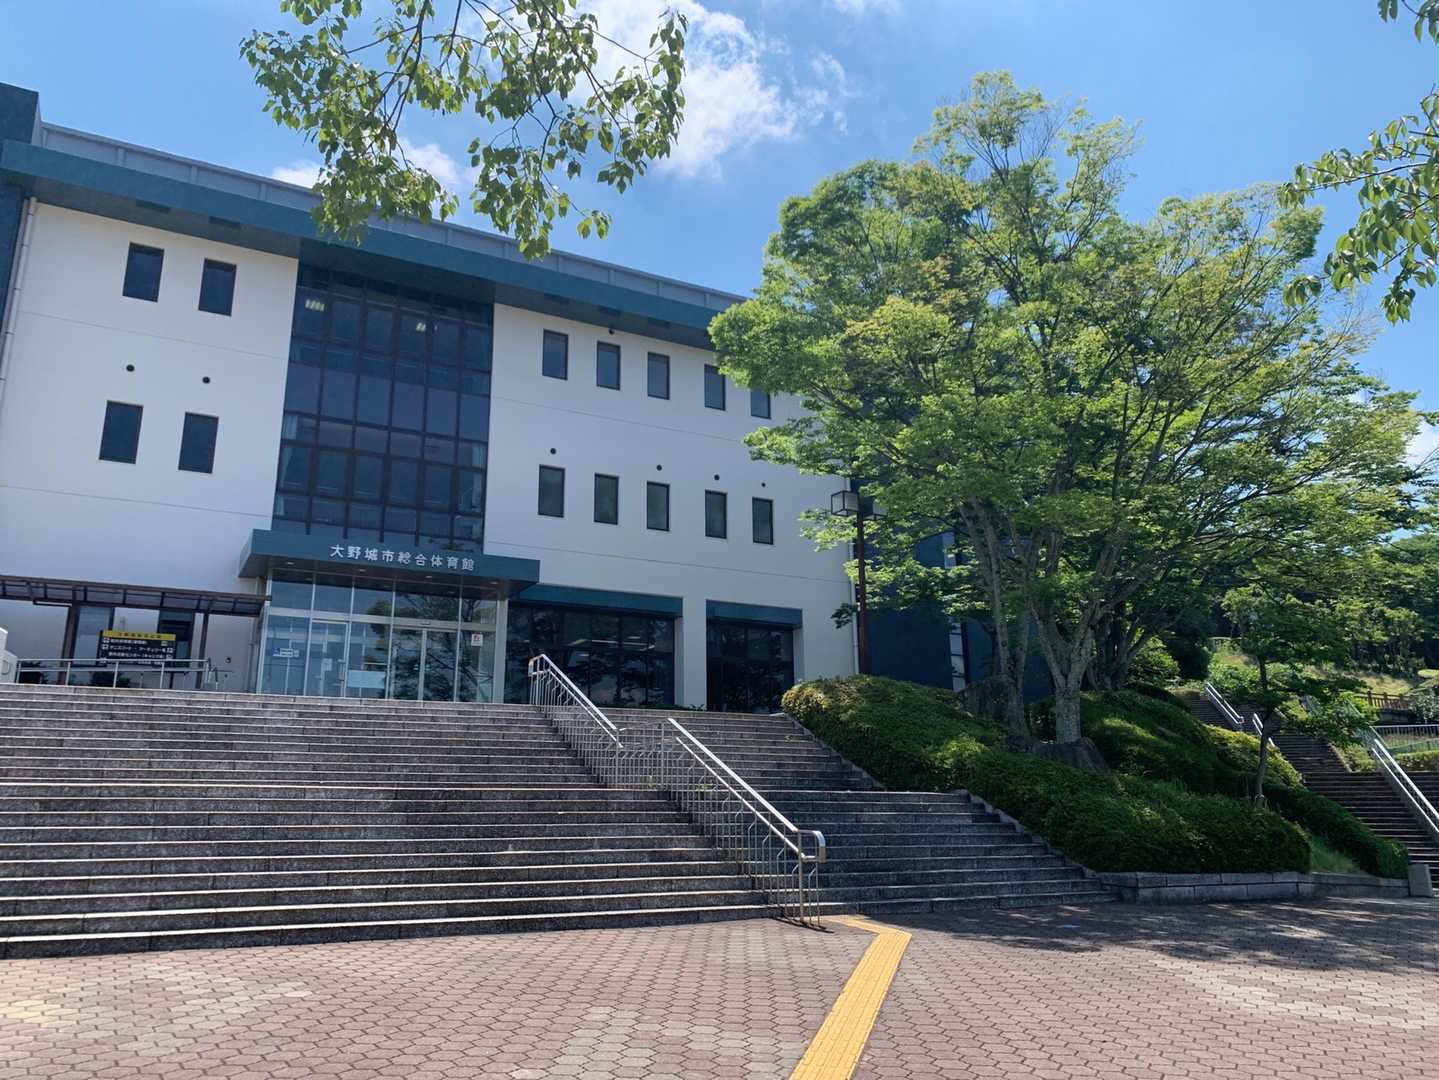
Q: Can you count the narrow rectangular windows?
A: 14